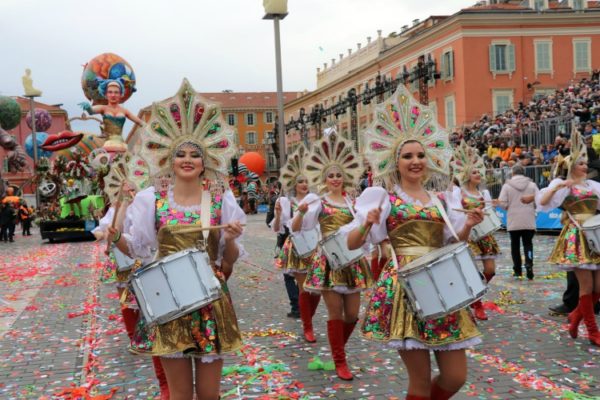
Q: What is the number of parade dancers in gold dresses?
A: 7